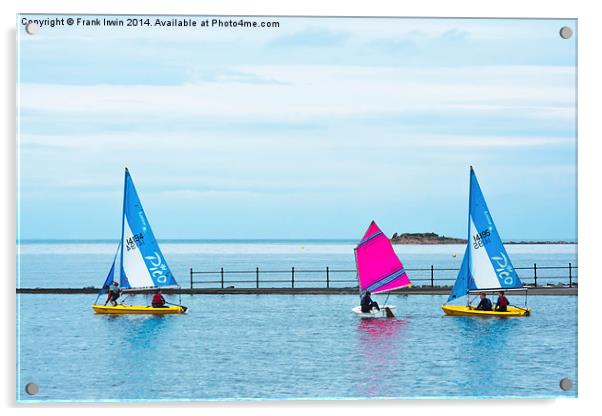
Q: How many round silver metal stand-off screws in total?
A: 4